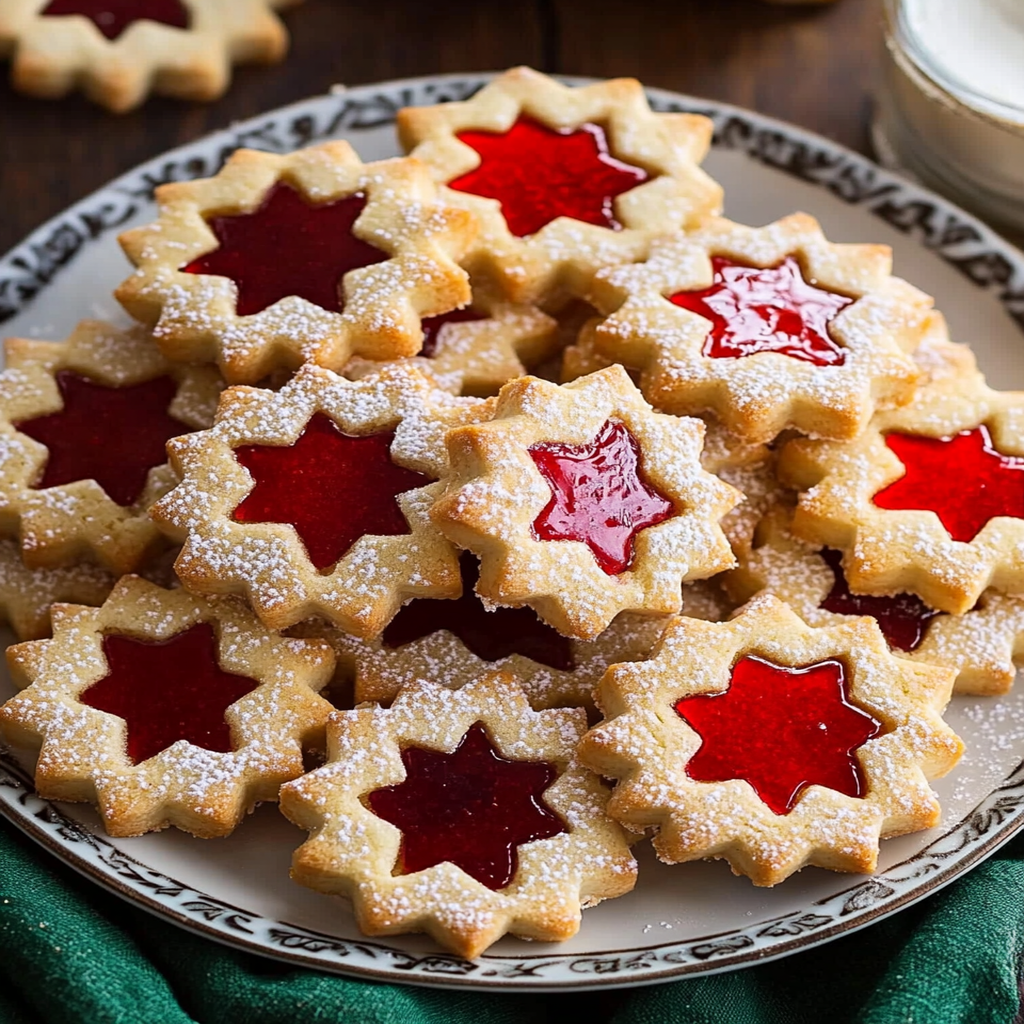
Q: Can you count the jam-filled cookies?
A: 14